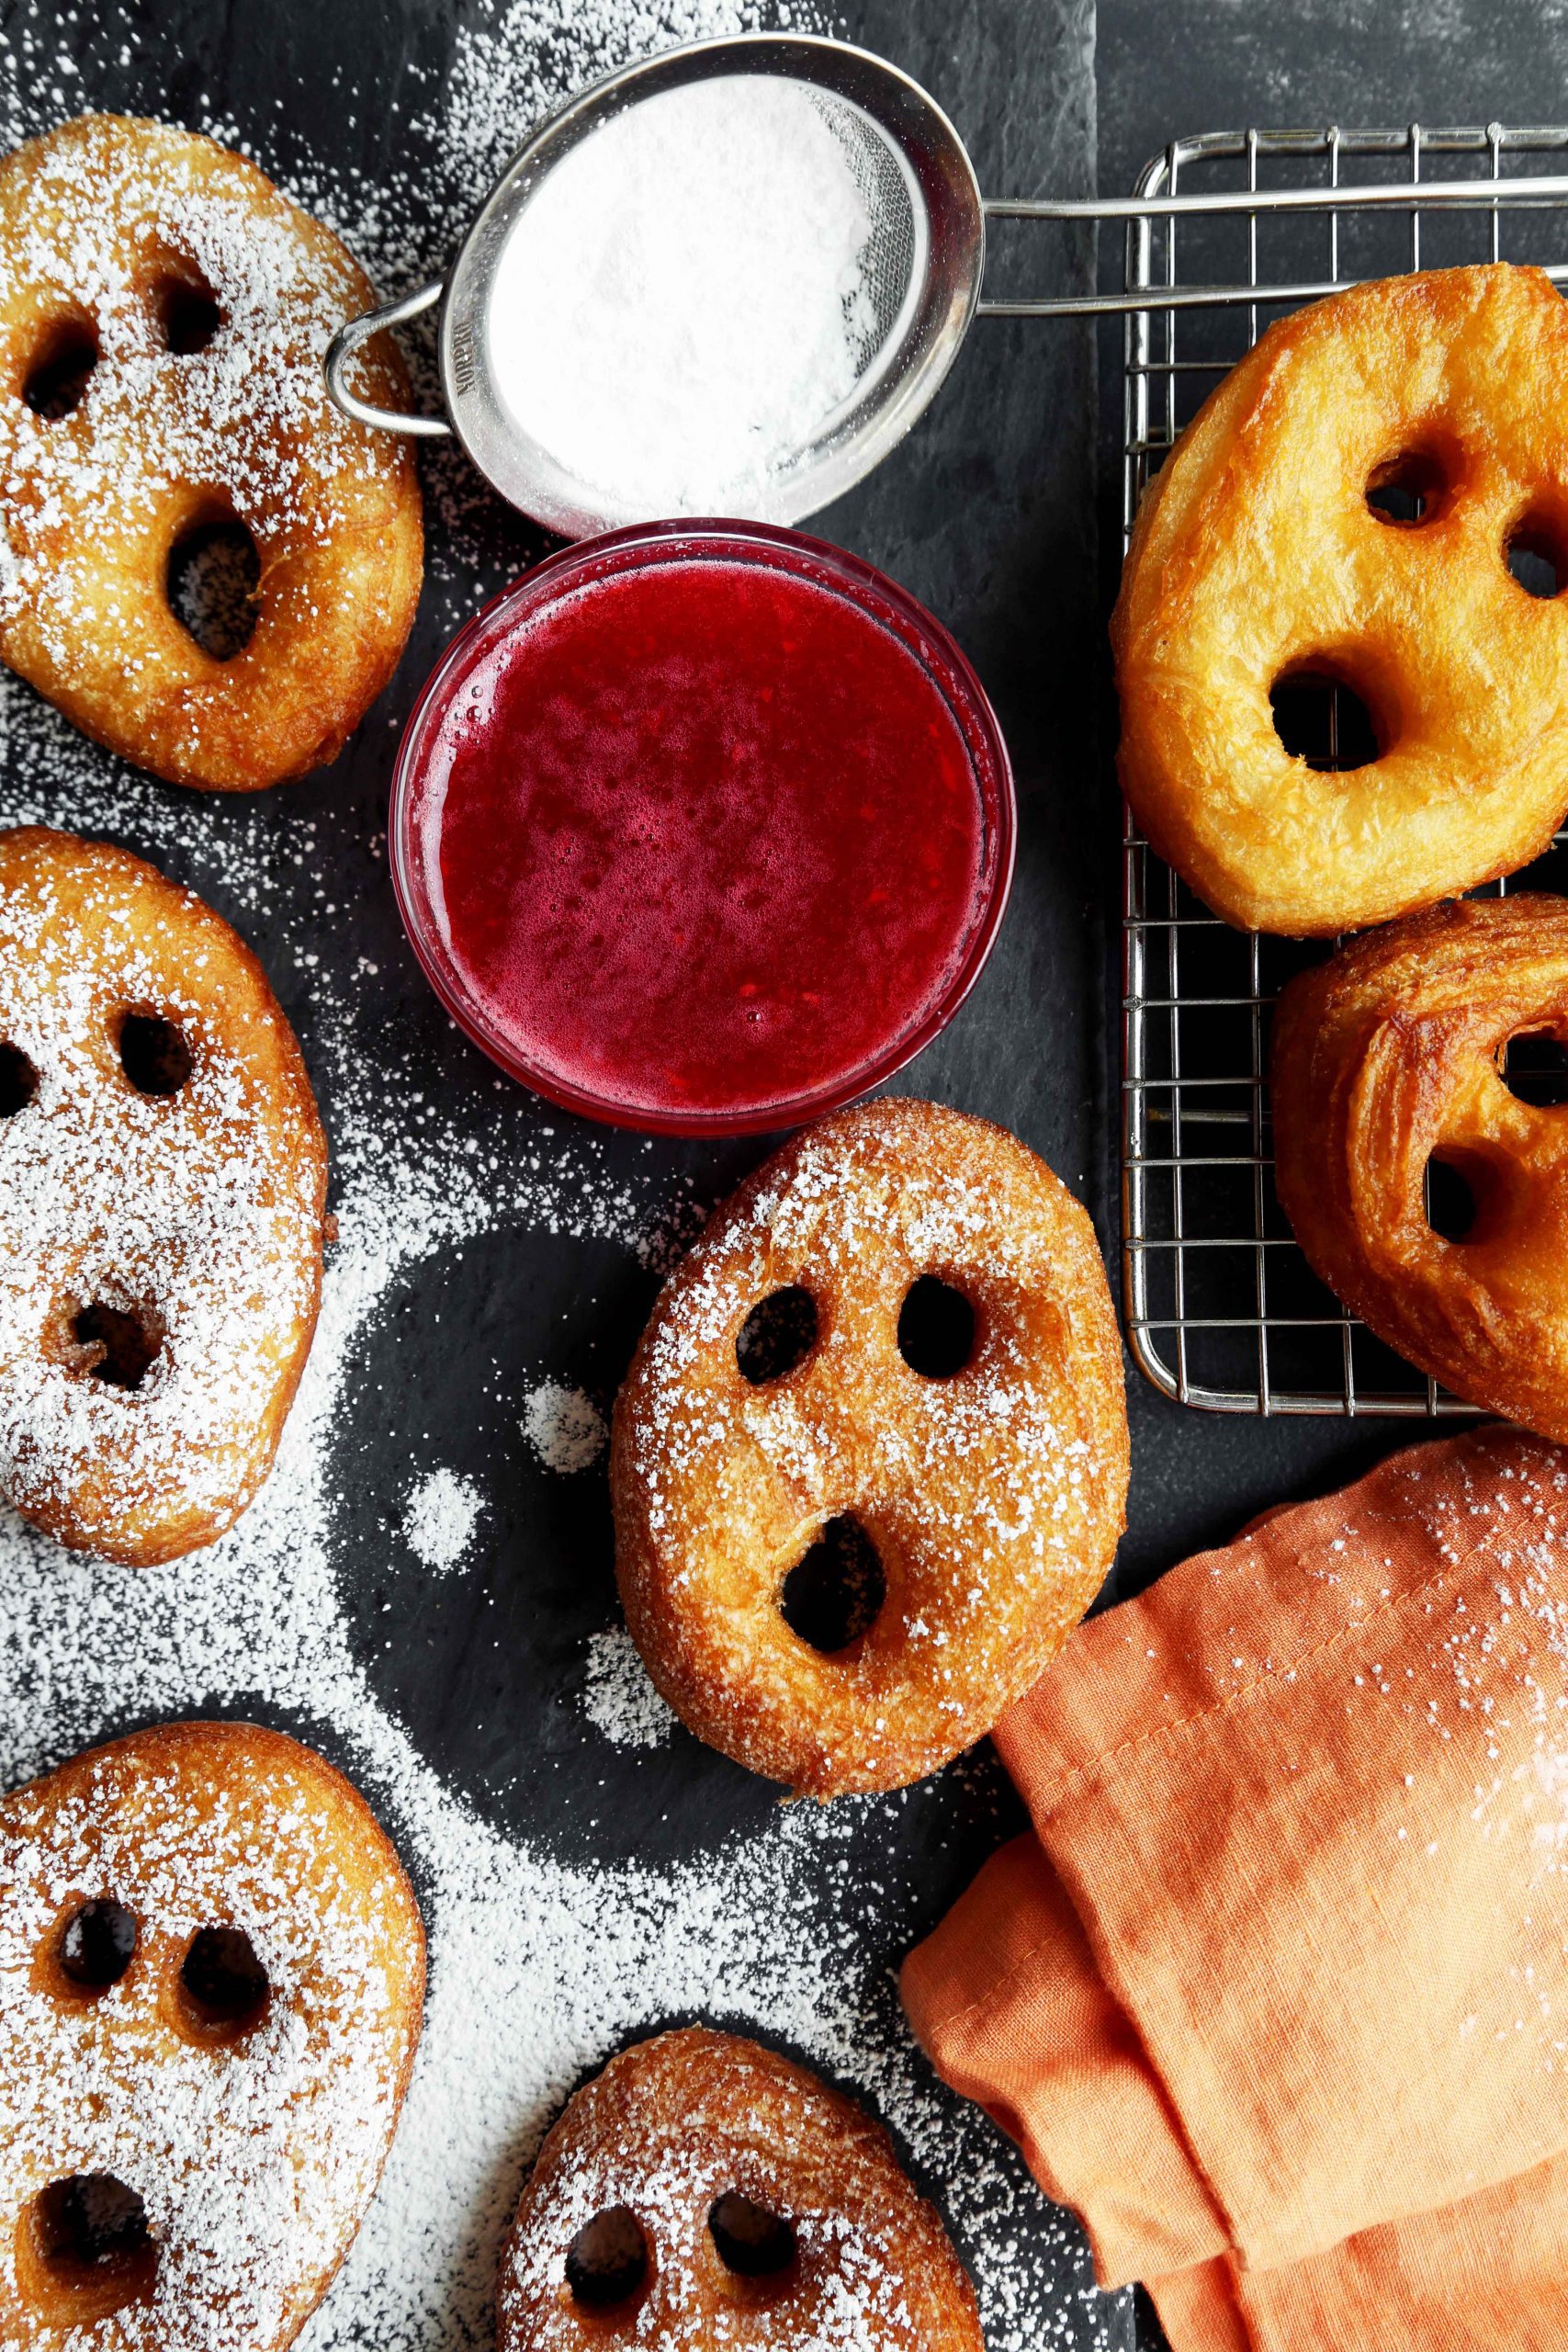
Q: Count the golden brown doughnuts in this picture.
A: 7